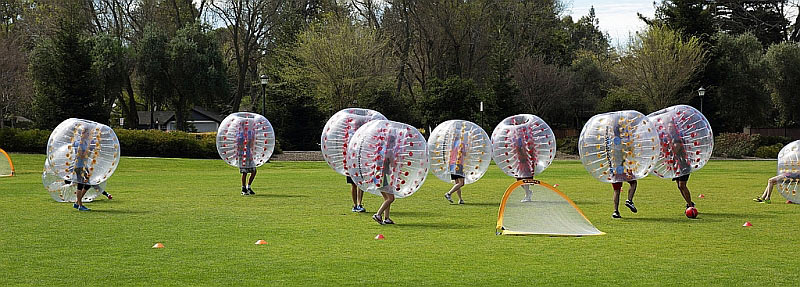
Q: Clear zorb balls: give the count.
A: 10